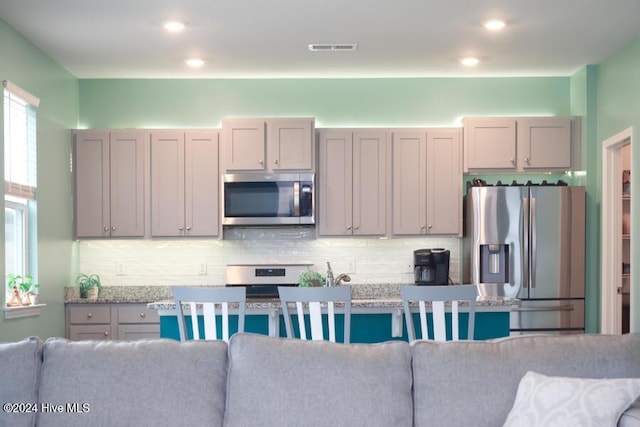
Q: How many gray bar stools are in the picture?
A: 3